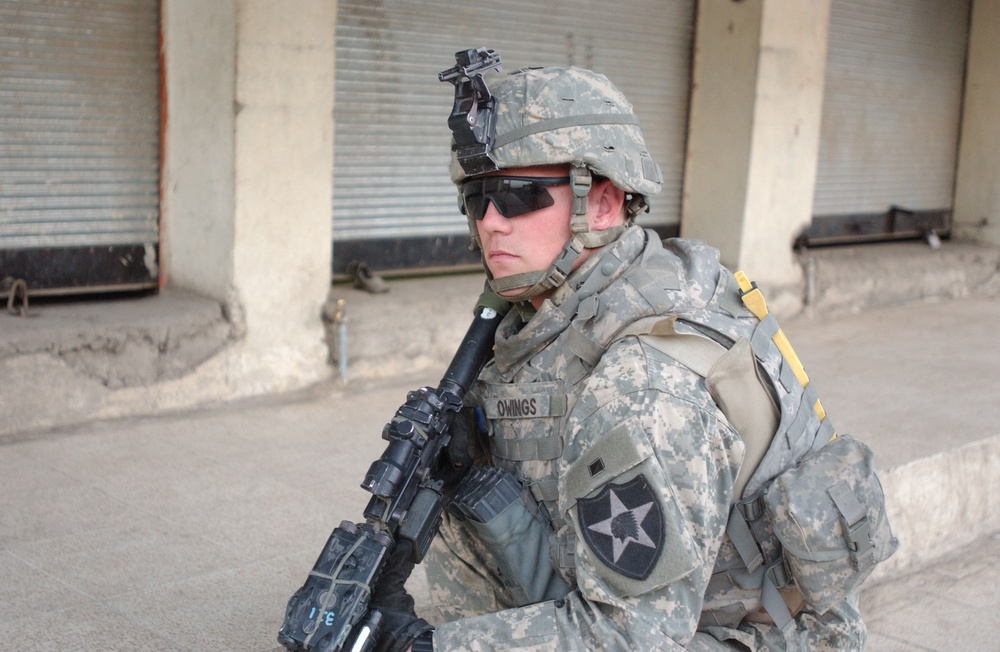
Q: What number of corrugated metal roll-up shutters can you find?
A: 3